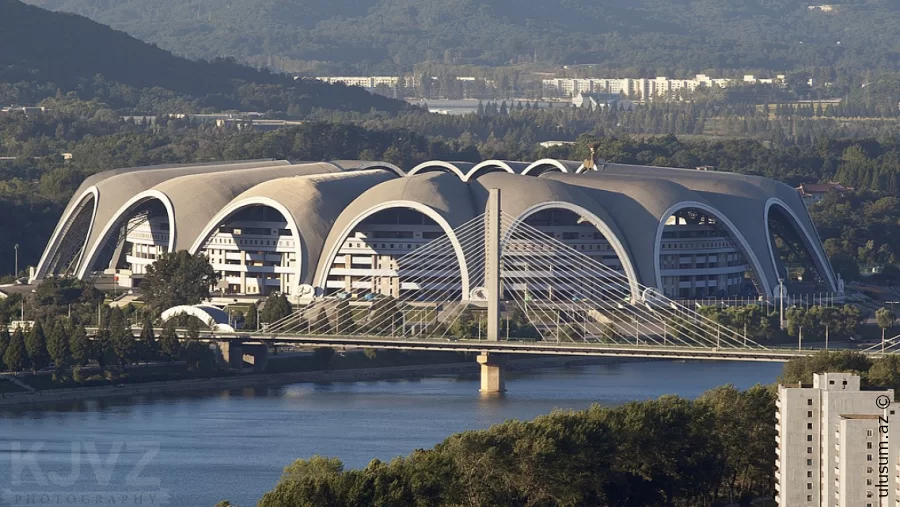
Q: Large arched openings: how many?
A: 7